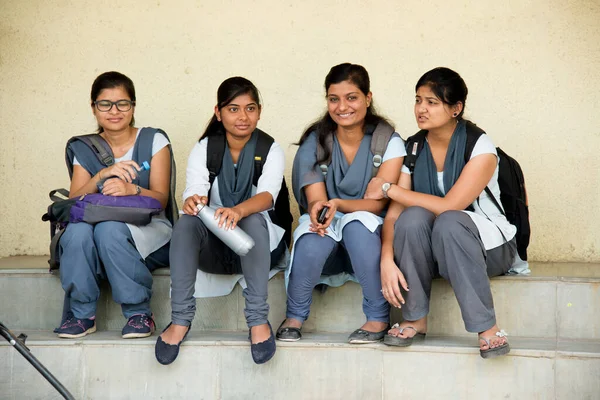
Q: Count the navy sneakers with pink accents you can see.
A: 2